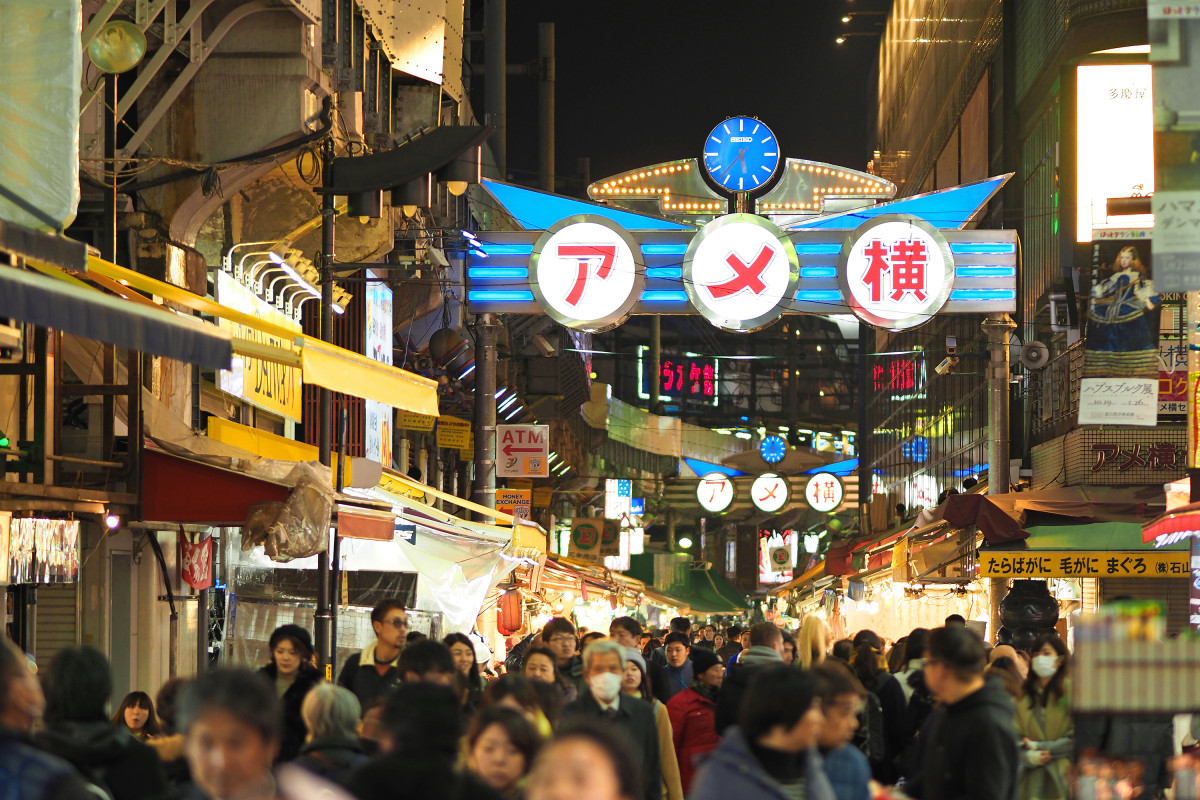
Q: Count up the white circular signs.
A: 6